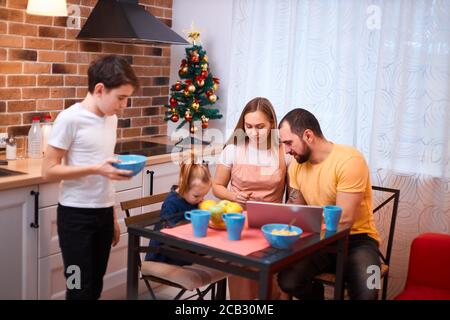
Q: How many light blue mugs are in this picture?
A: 3